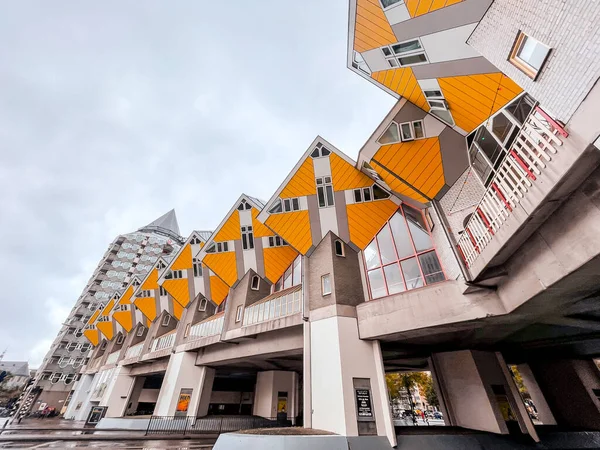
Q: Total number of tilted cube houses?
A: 9